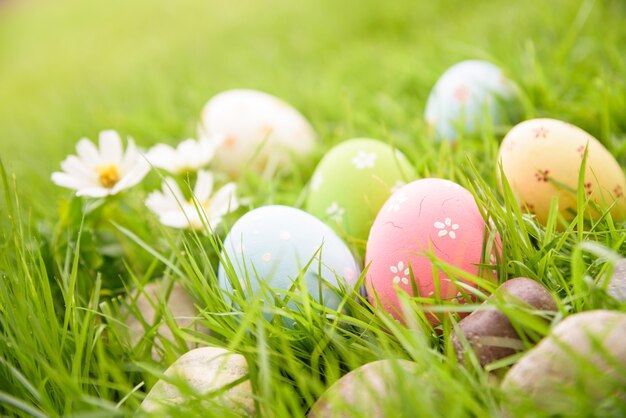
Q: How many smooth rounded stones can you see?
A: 6